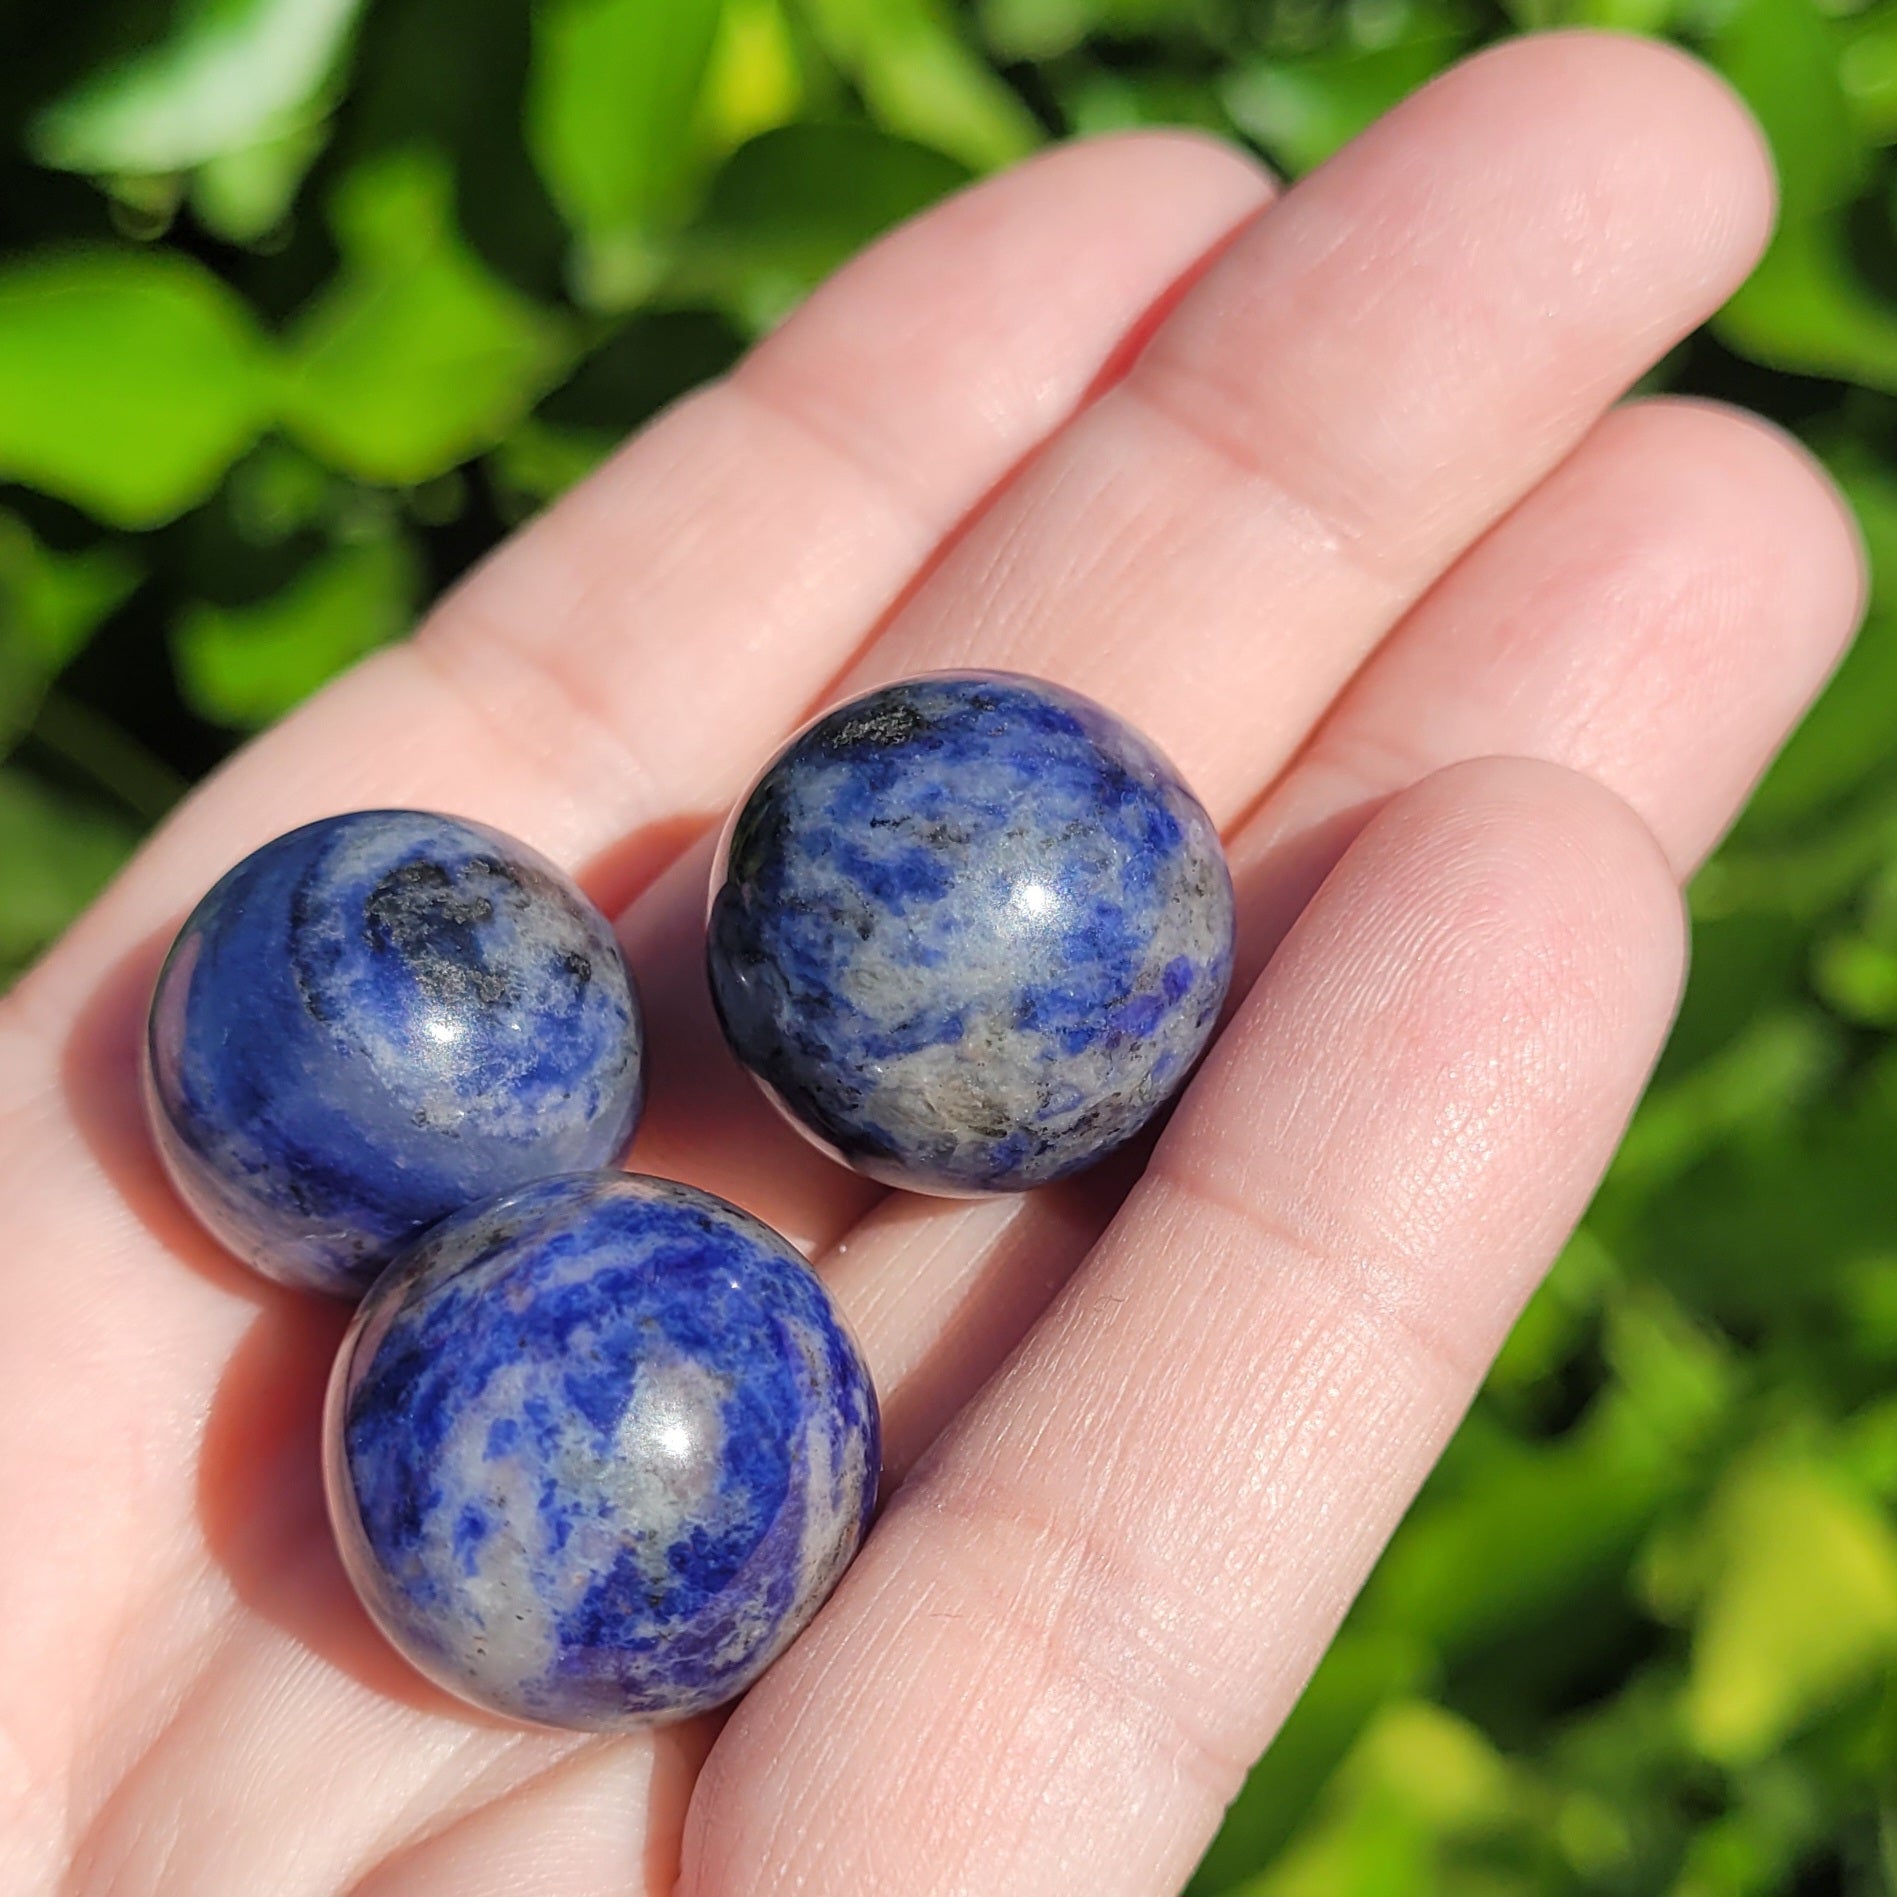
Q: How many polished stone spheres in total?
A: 3